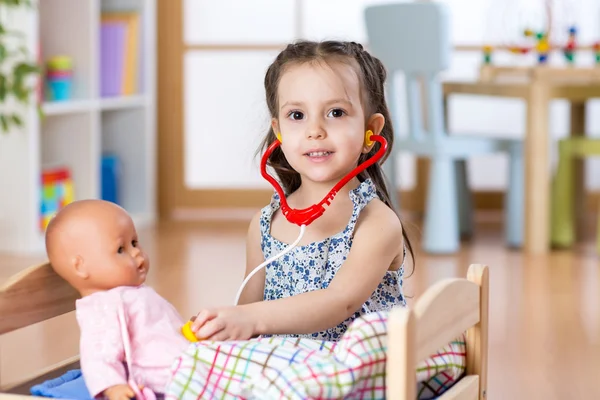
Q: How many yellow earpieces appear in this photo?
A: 2